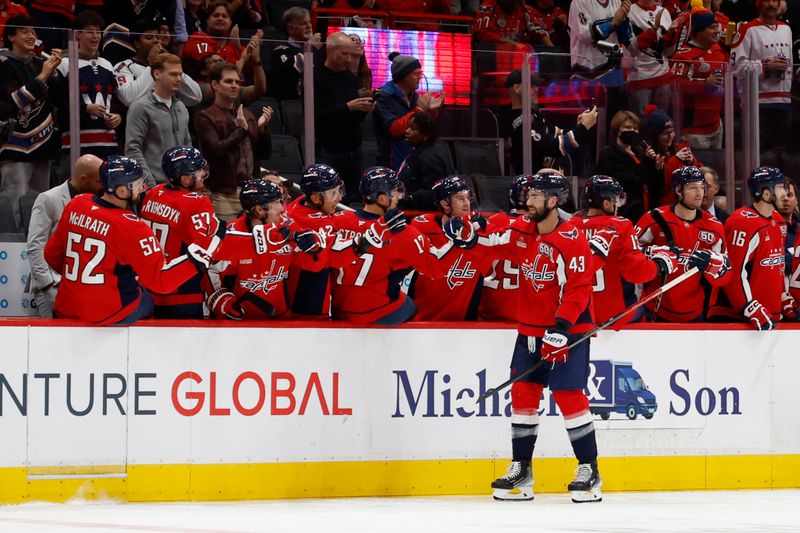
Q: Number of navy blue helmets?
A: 11